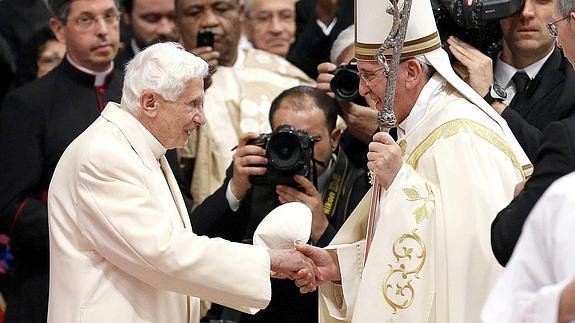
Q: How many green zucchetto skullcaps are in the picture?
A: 0